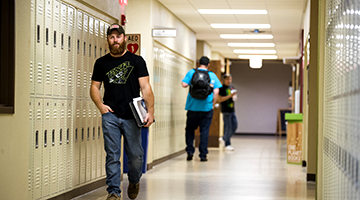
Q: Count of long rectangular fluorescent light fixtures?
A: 6